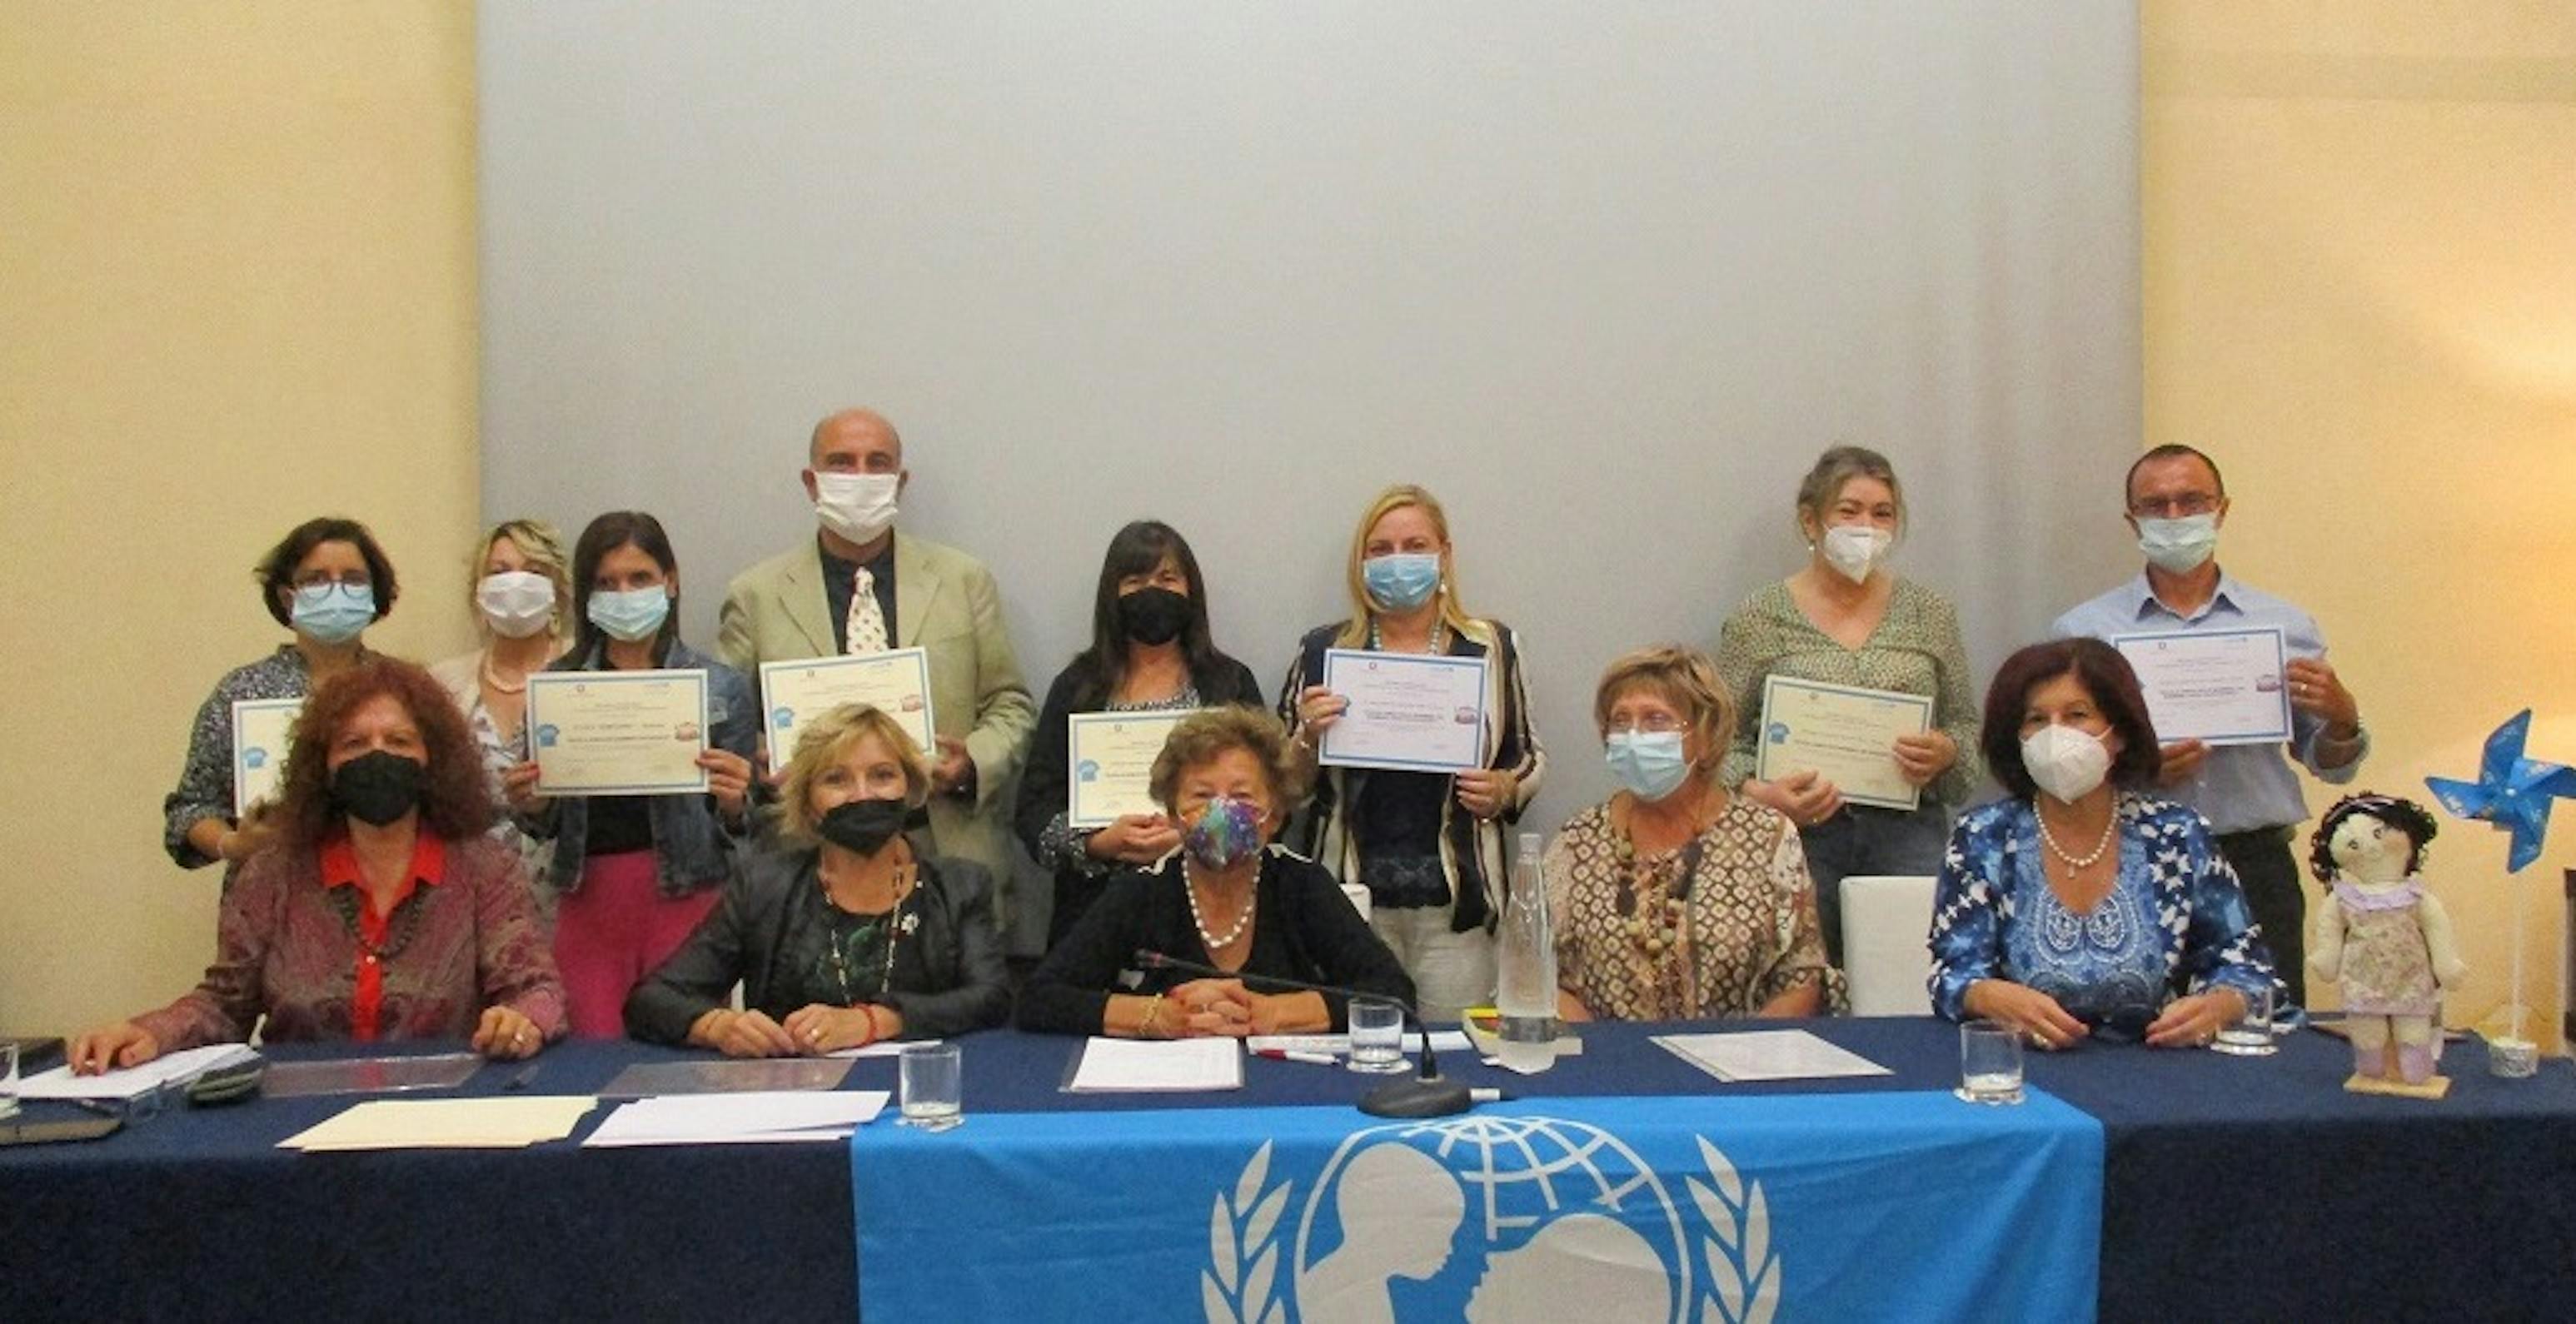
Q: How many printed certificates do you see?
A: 7